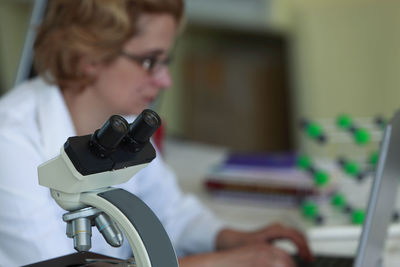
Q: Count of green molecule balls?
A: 10